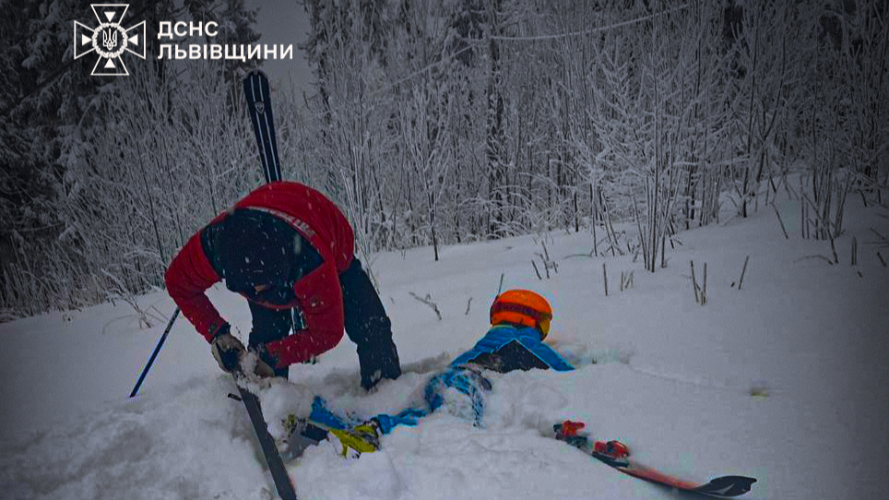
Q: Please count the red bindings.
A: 2